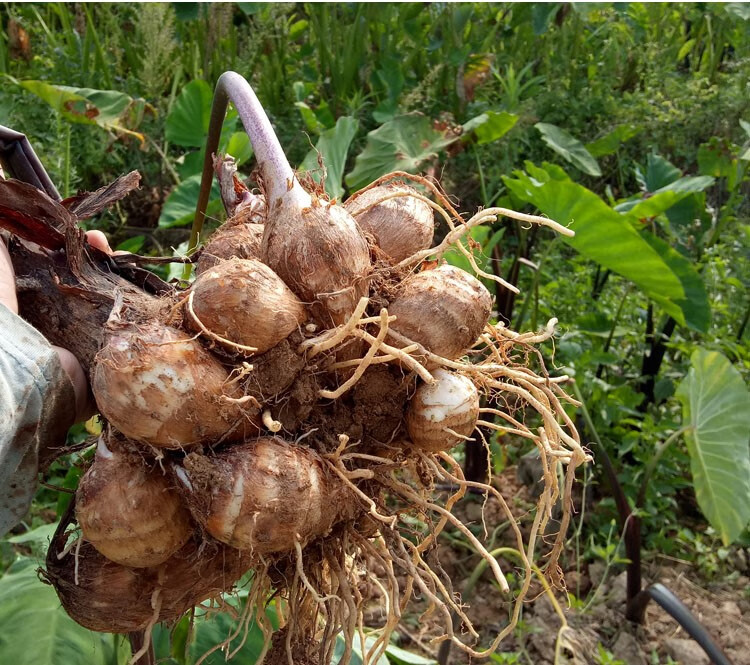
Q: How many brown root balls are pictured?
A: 10